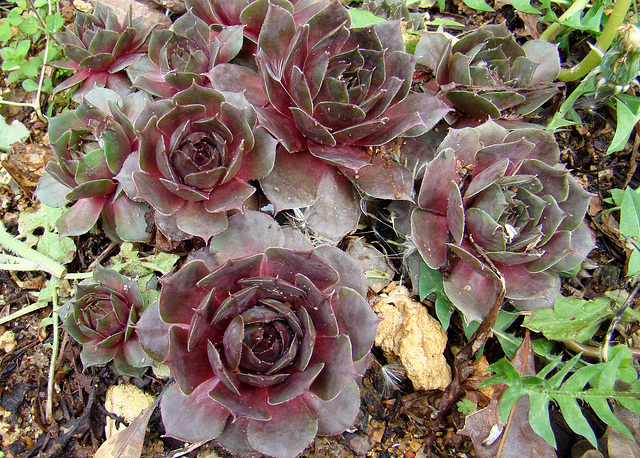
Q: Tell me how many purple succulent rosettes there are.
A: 10